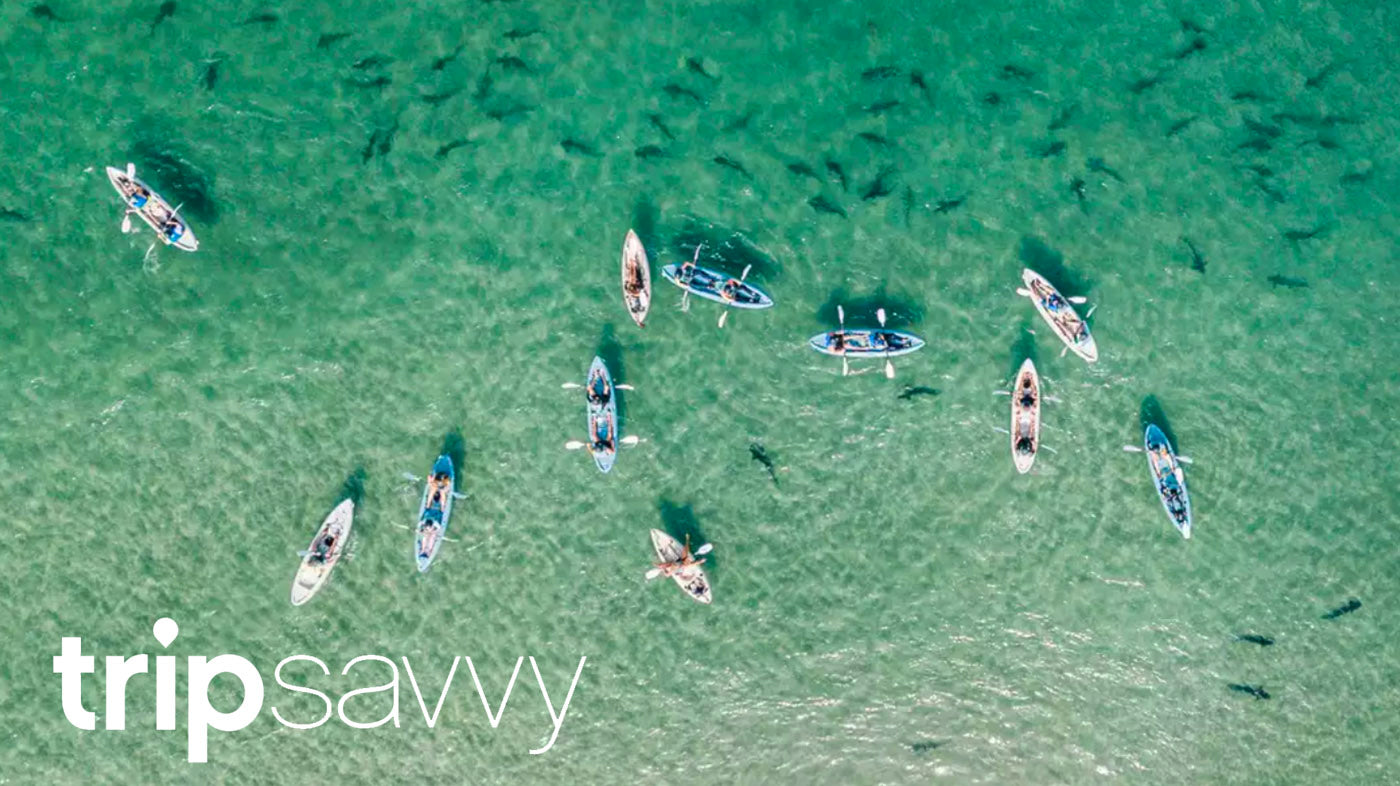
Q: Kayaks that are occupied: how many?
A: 11